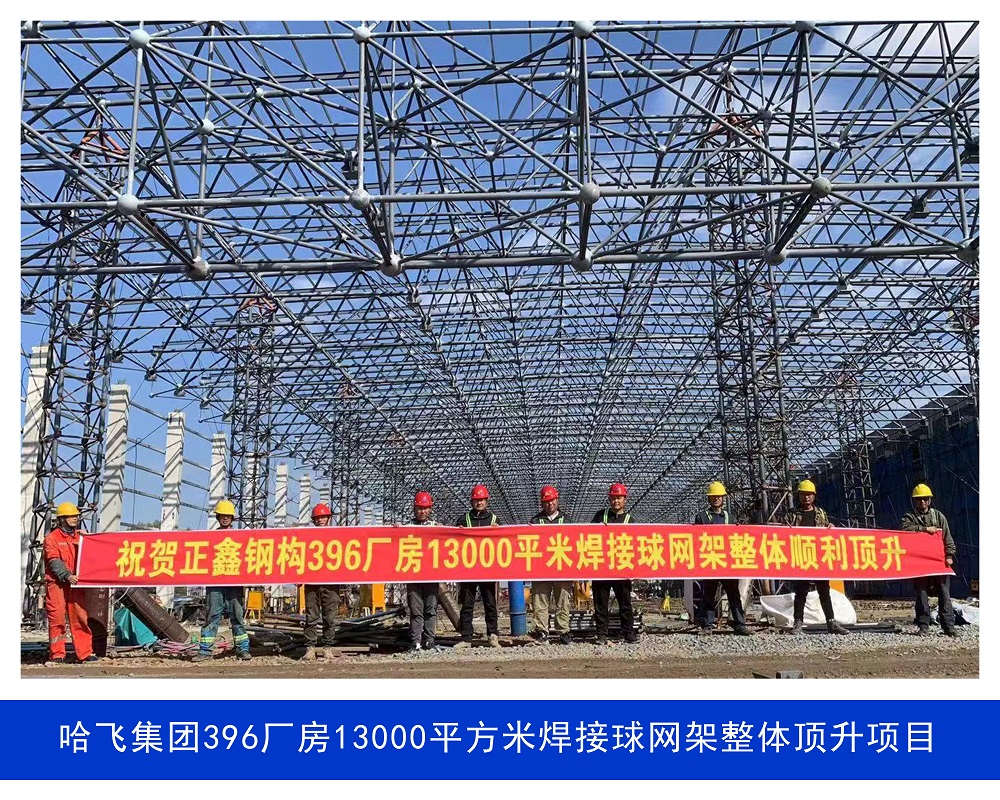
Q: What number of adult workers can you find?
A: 10